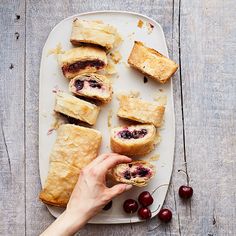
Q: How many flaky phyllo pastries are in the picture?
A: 9